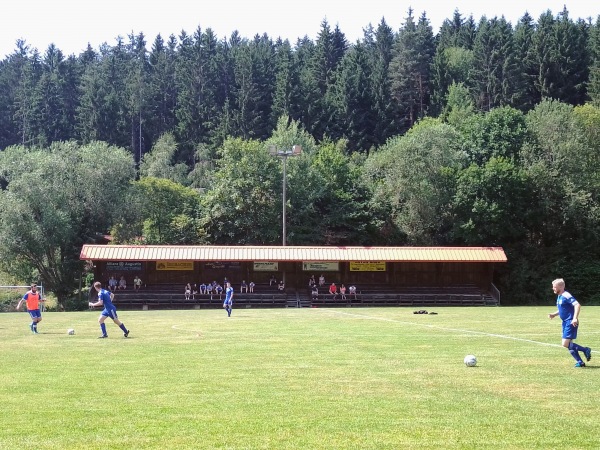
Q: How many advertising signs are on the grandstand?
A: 6